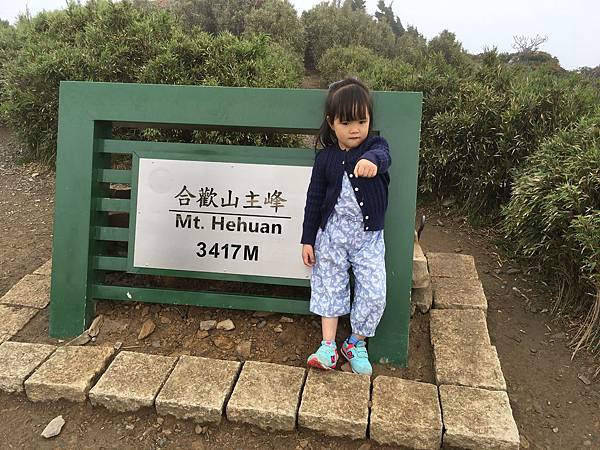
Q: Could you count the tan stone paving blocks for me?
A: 15